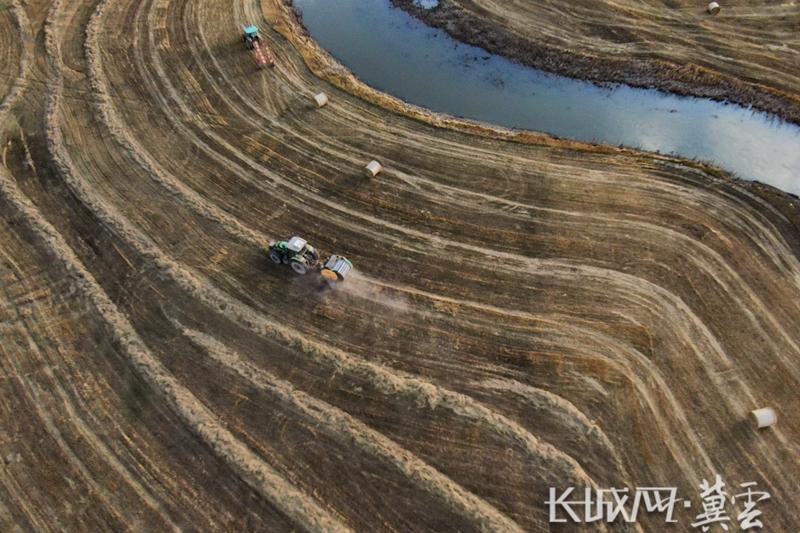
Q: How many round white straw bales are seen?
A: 4